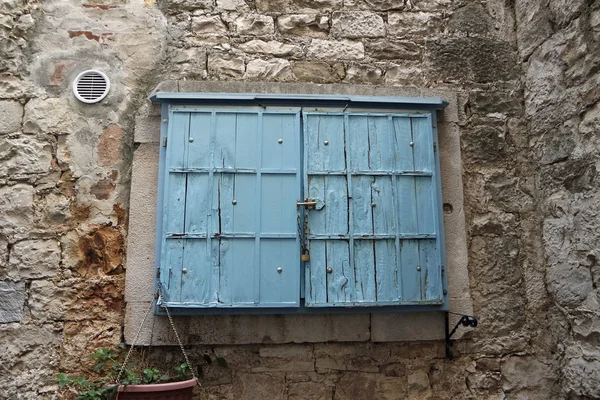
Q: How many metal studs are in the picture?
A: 10